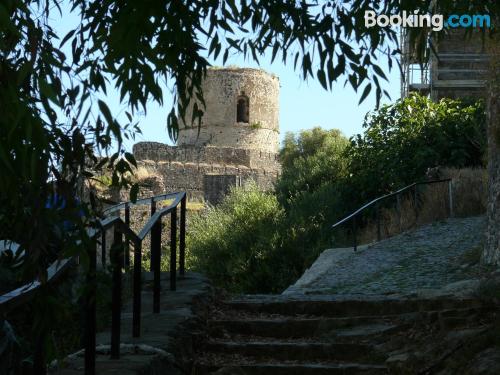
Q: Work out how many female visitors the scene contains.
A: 0